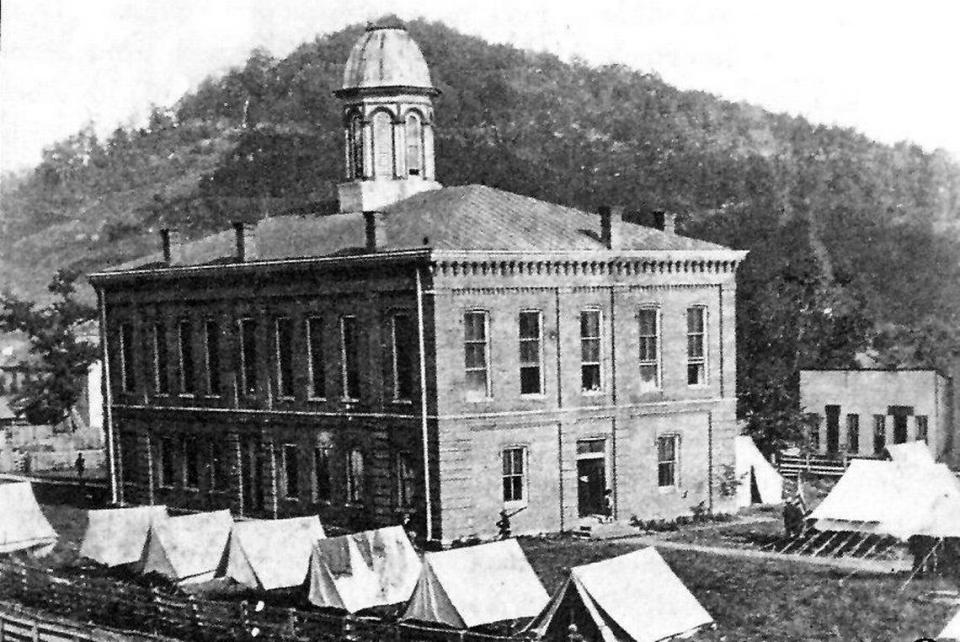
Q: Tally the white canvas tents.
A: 11